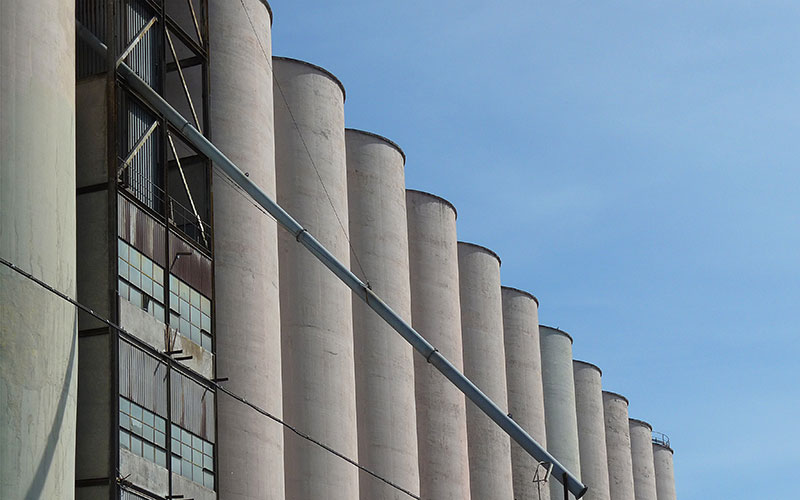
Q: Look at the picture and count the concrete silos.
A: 12